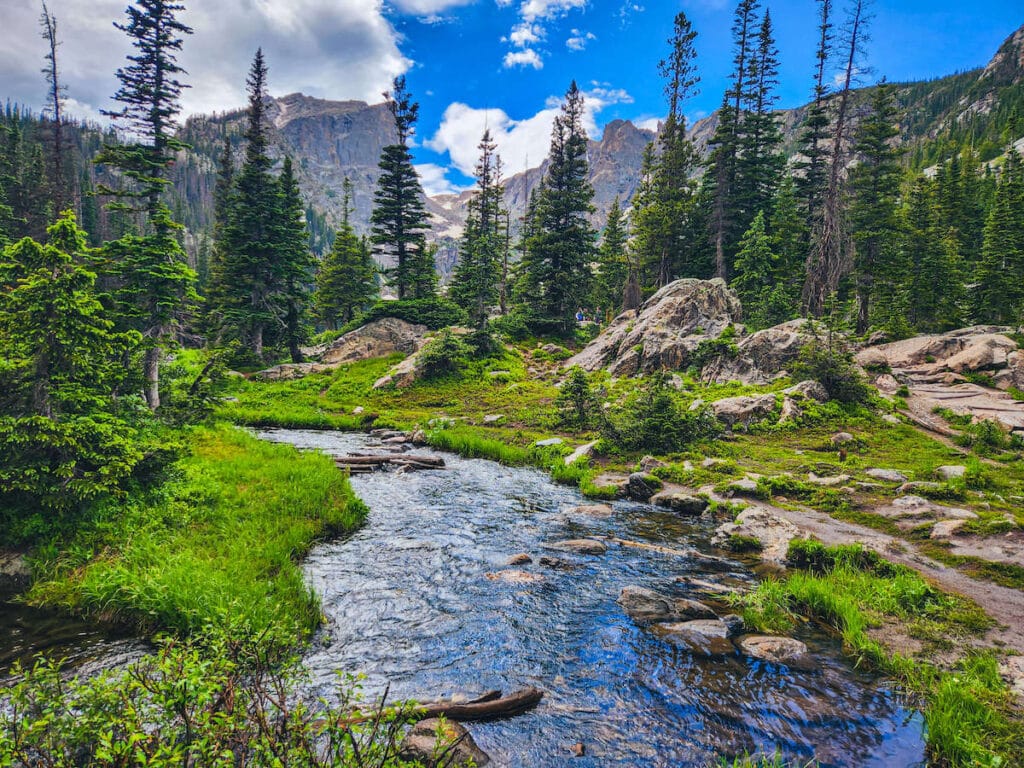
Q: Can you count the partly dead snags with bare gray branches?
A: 2